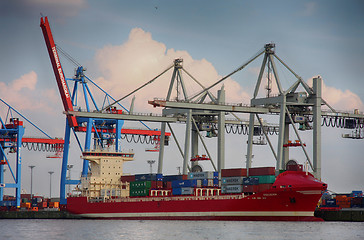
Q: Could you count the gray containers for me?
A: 4